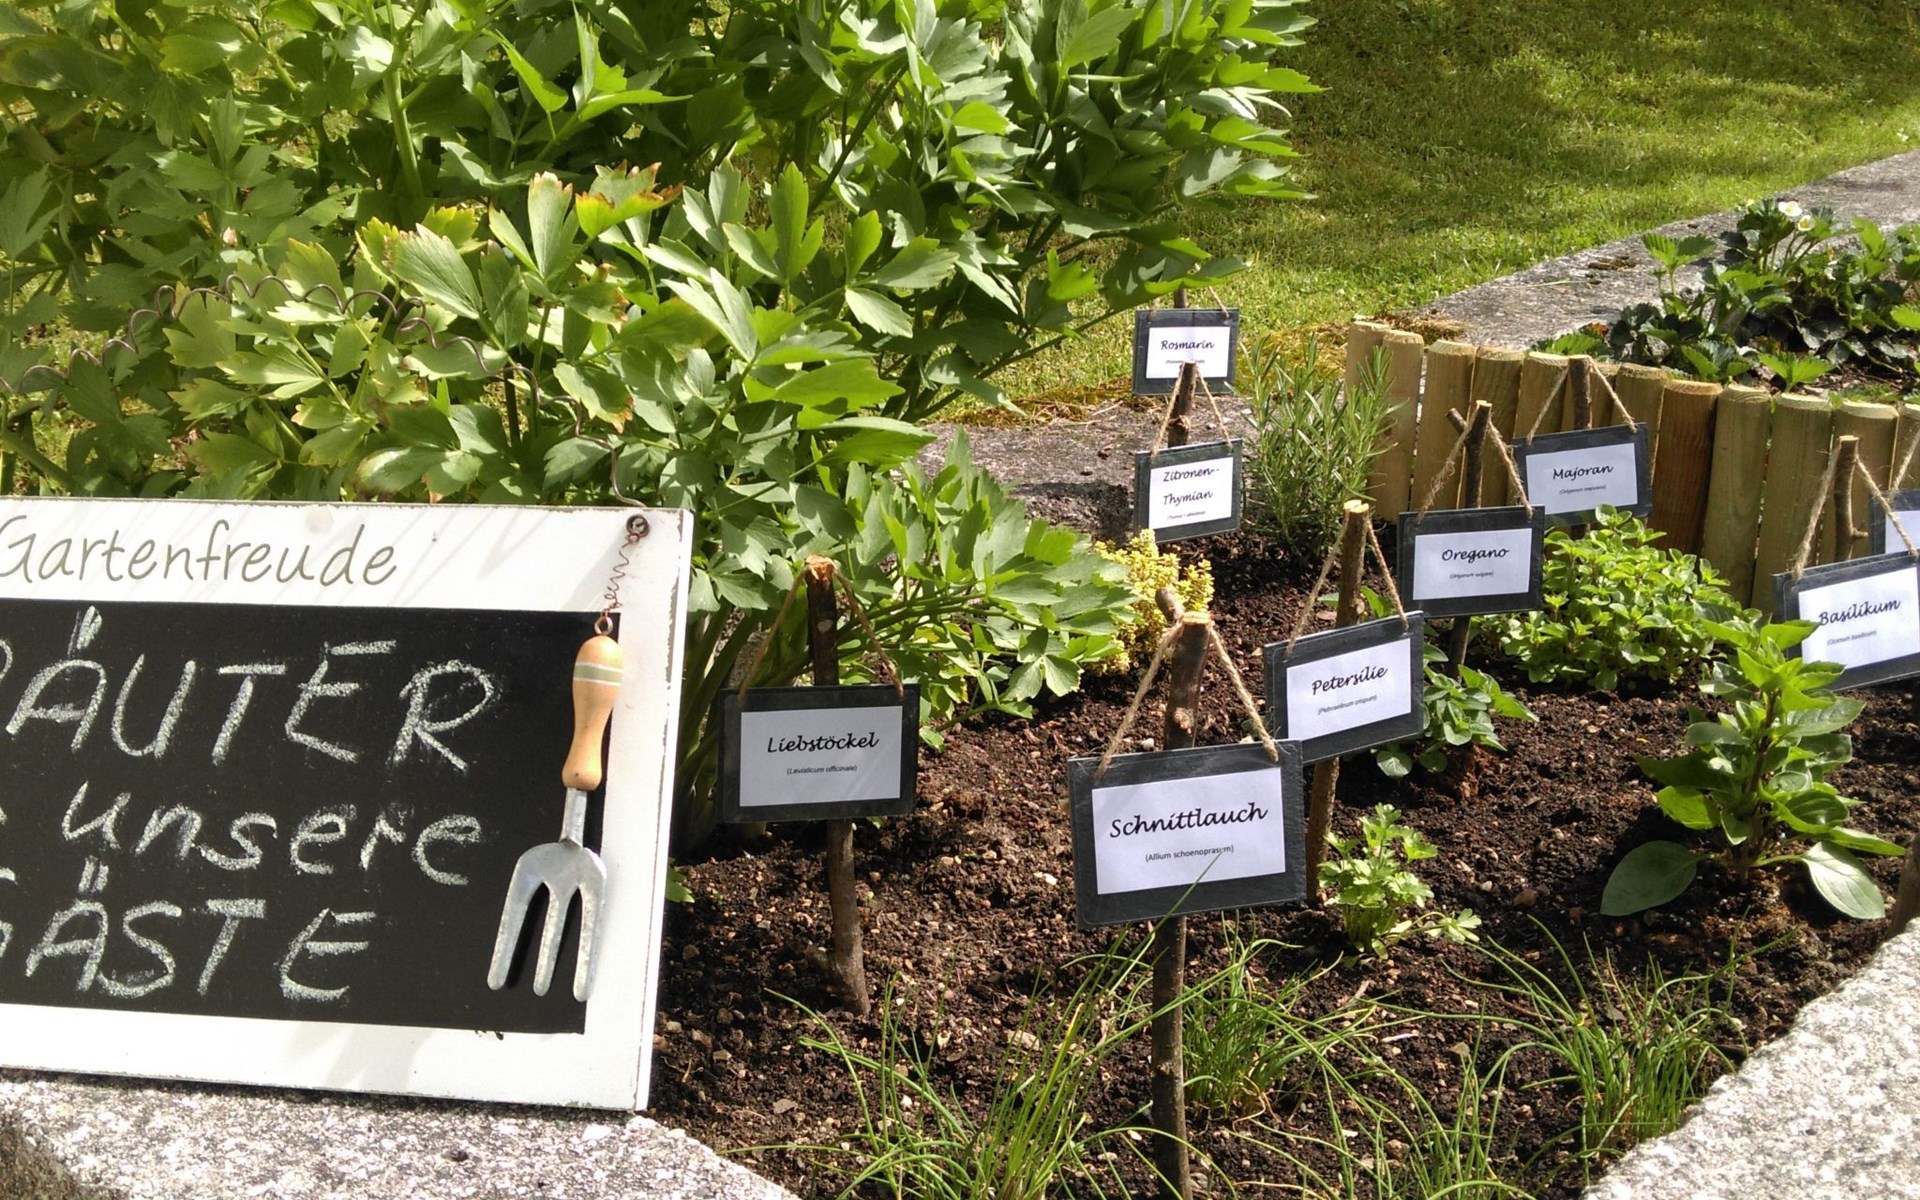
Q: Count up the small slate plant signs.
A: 9